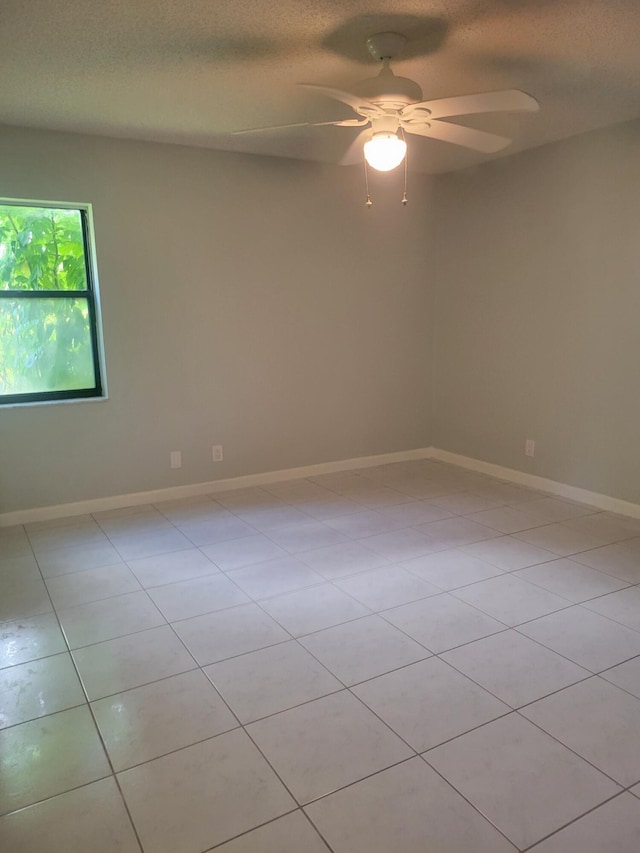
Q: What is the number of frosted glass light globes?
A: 1